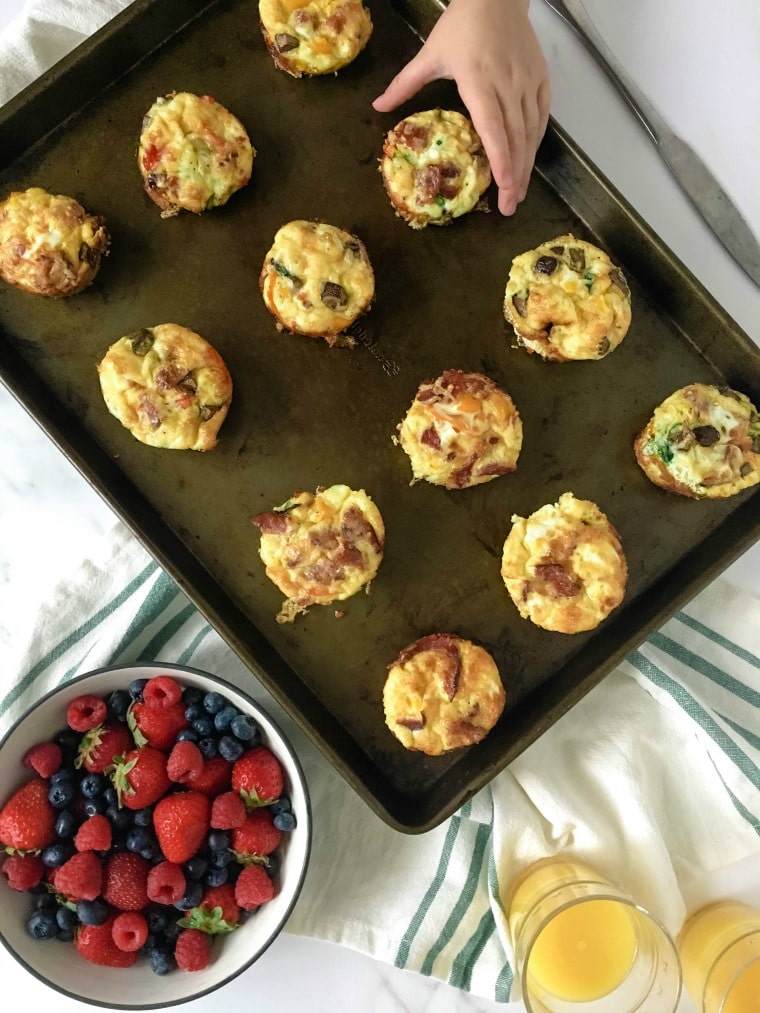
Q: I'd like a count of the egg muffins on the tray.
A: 12